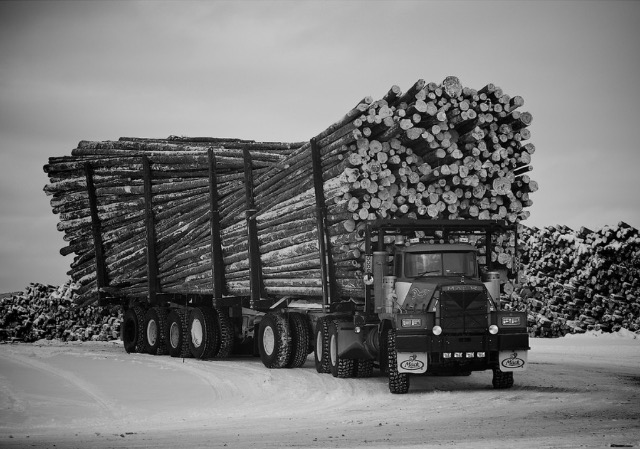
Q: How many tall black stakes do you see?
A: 5